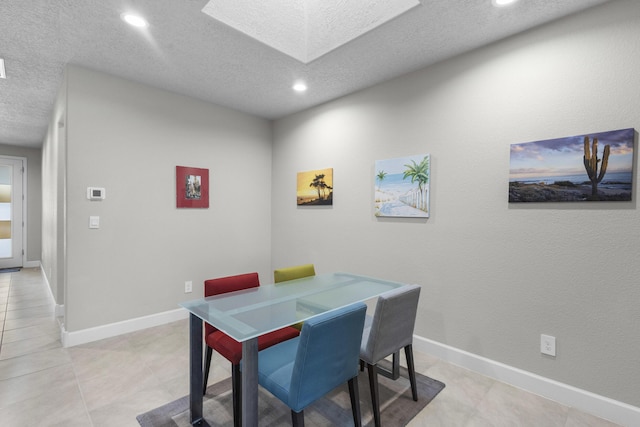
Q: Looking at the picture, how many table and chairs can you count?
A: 5